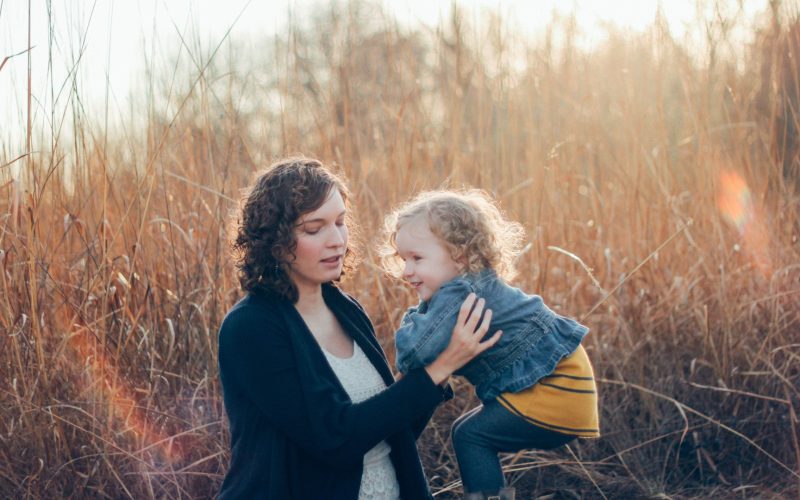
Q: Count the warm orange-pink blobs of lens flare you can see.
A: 2